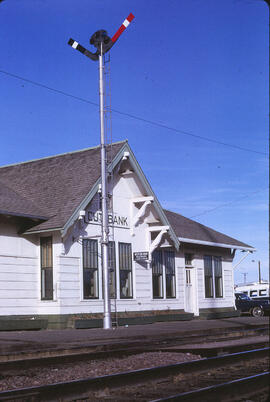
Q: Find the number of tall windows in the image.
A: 8